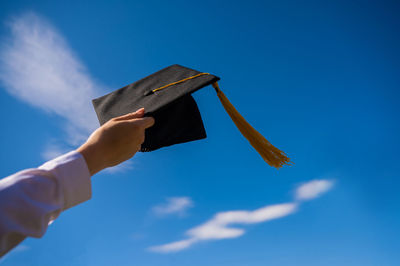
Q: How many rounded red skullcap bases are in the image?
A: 0